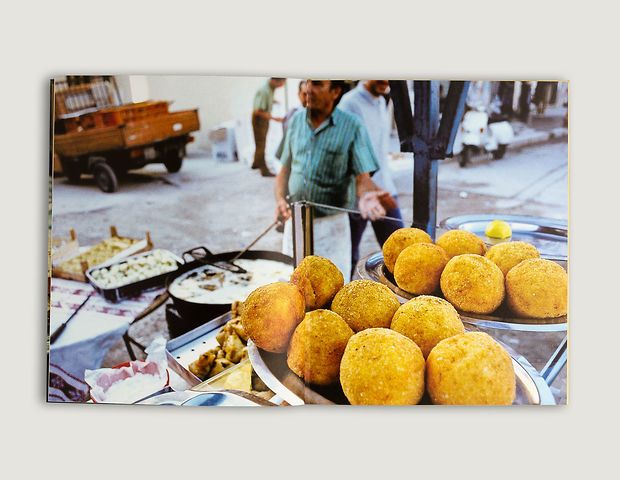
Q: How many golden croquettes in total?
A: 13